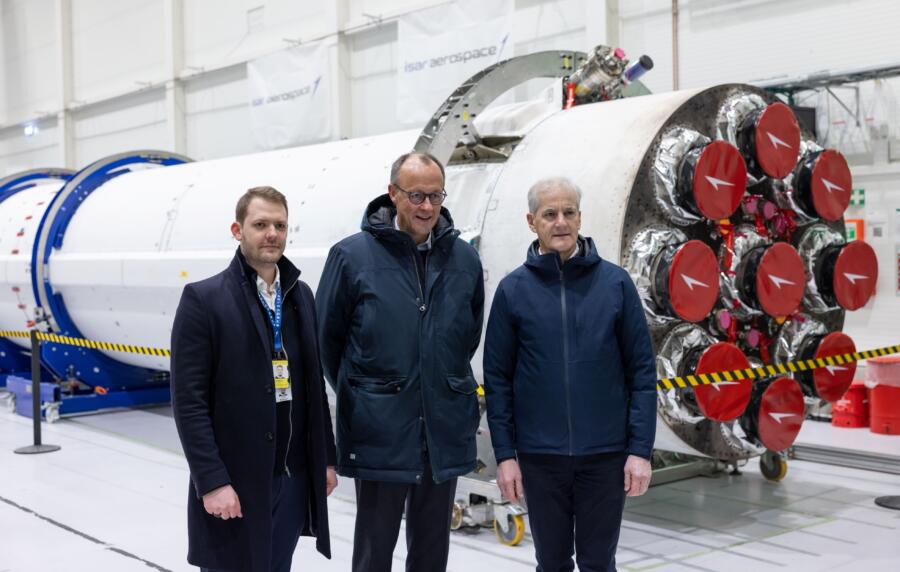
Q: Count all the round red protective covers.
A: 9